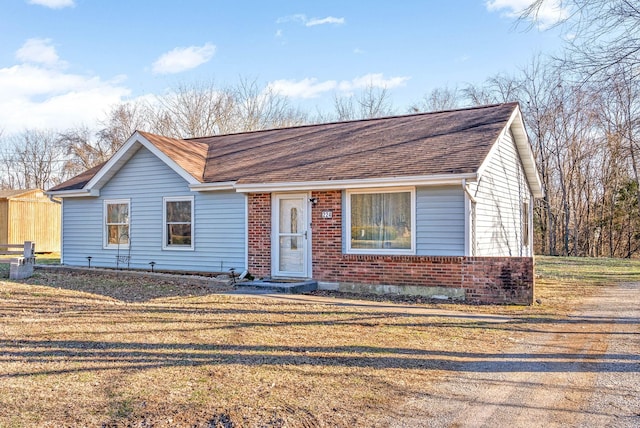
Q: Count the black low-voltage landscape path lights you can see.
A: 3